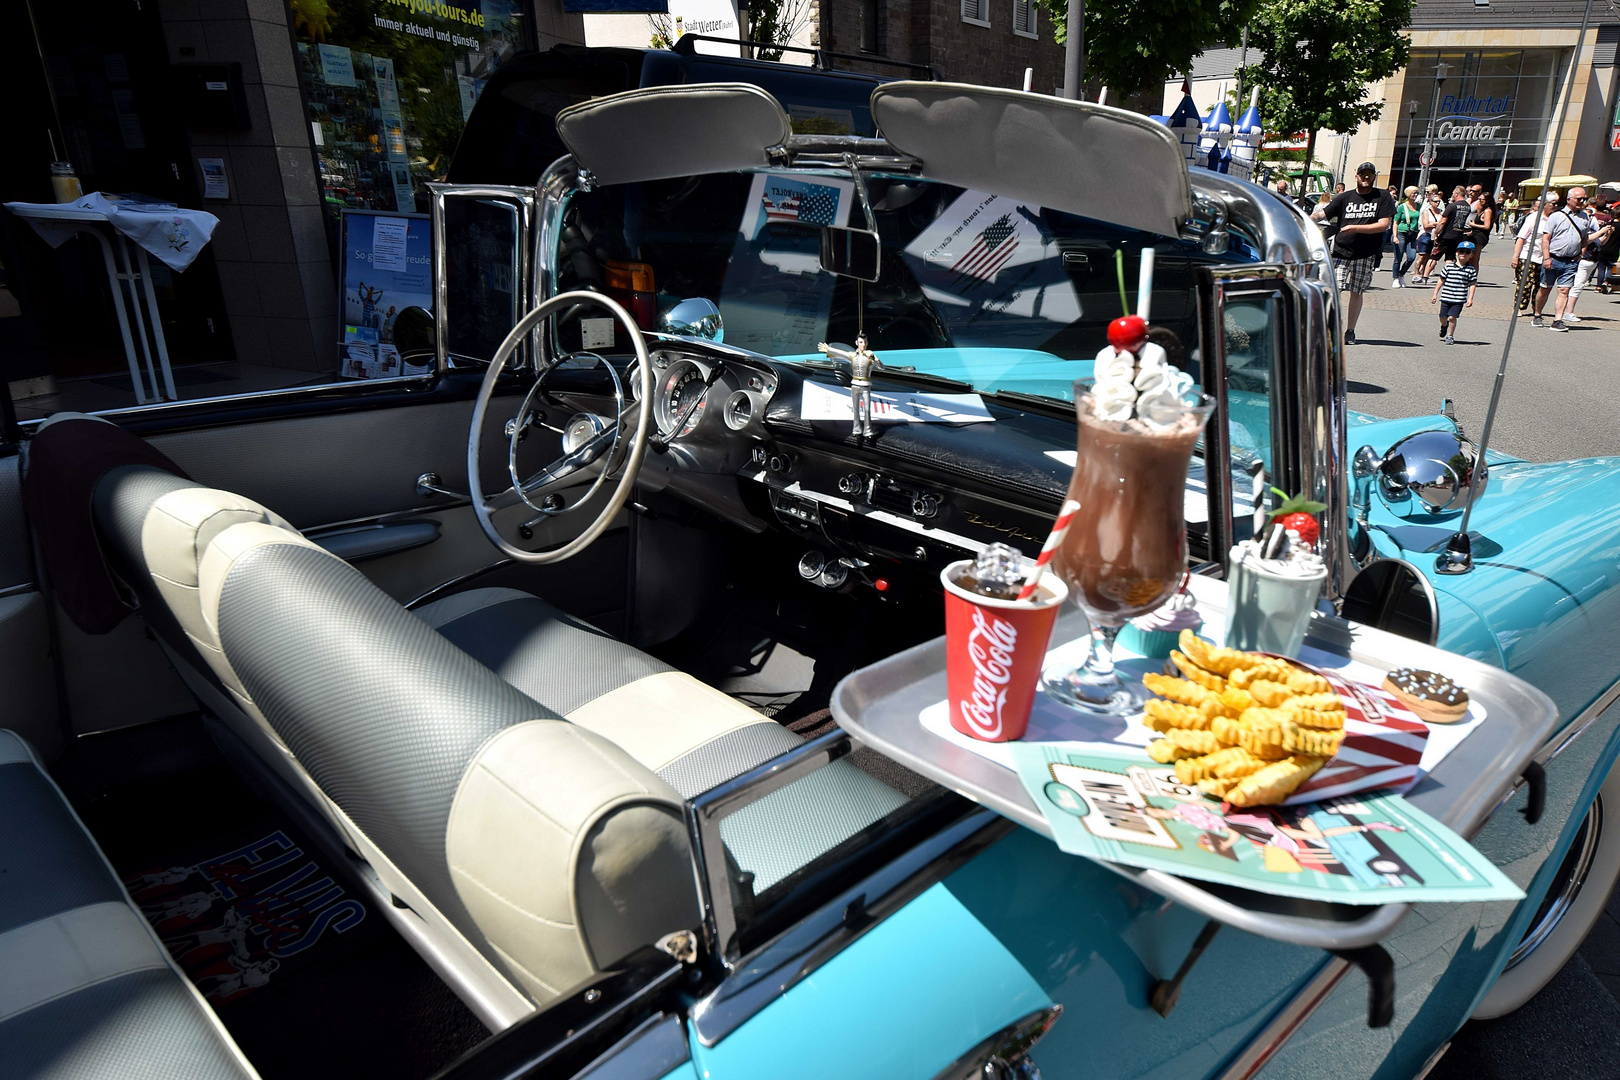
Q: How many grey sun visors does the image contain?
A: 2